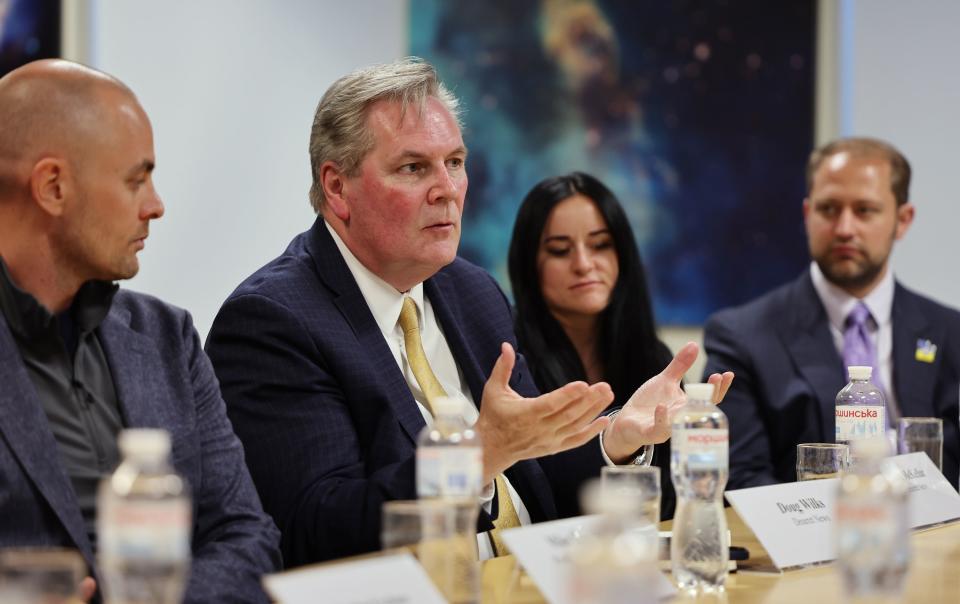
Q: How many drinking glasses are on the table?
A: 5